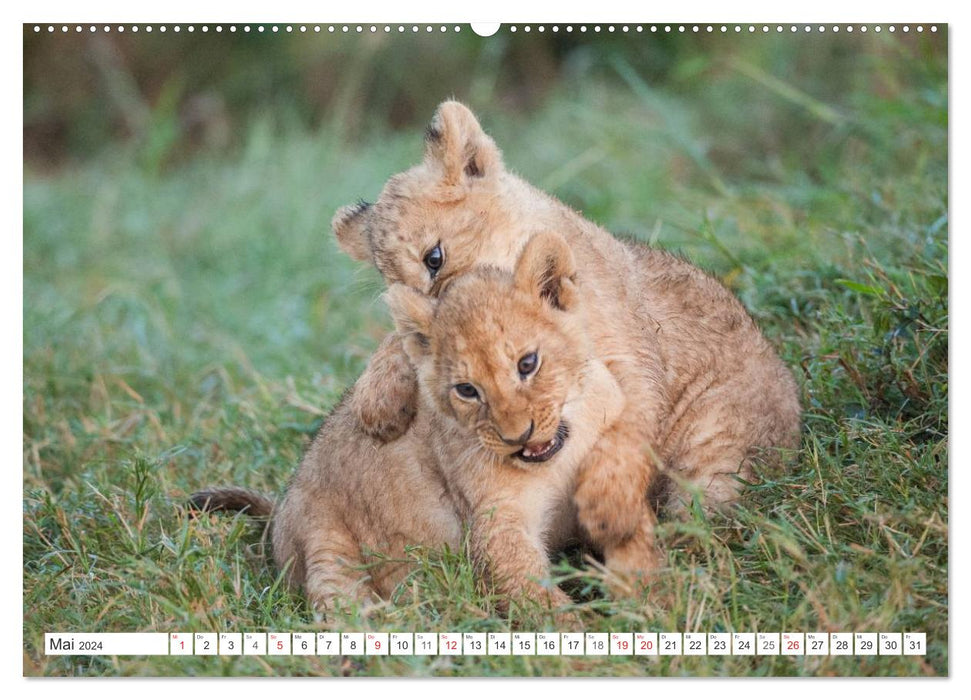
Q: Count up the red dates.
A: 7